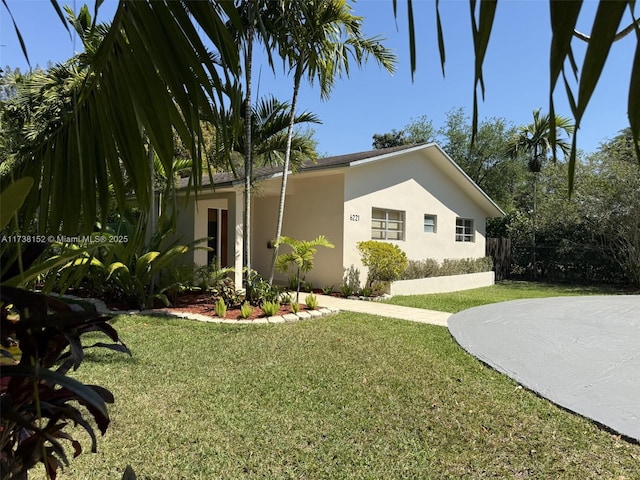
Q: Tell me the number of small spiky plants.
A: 5